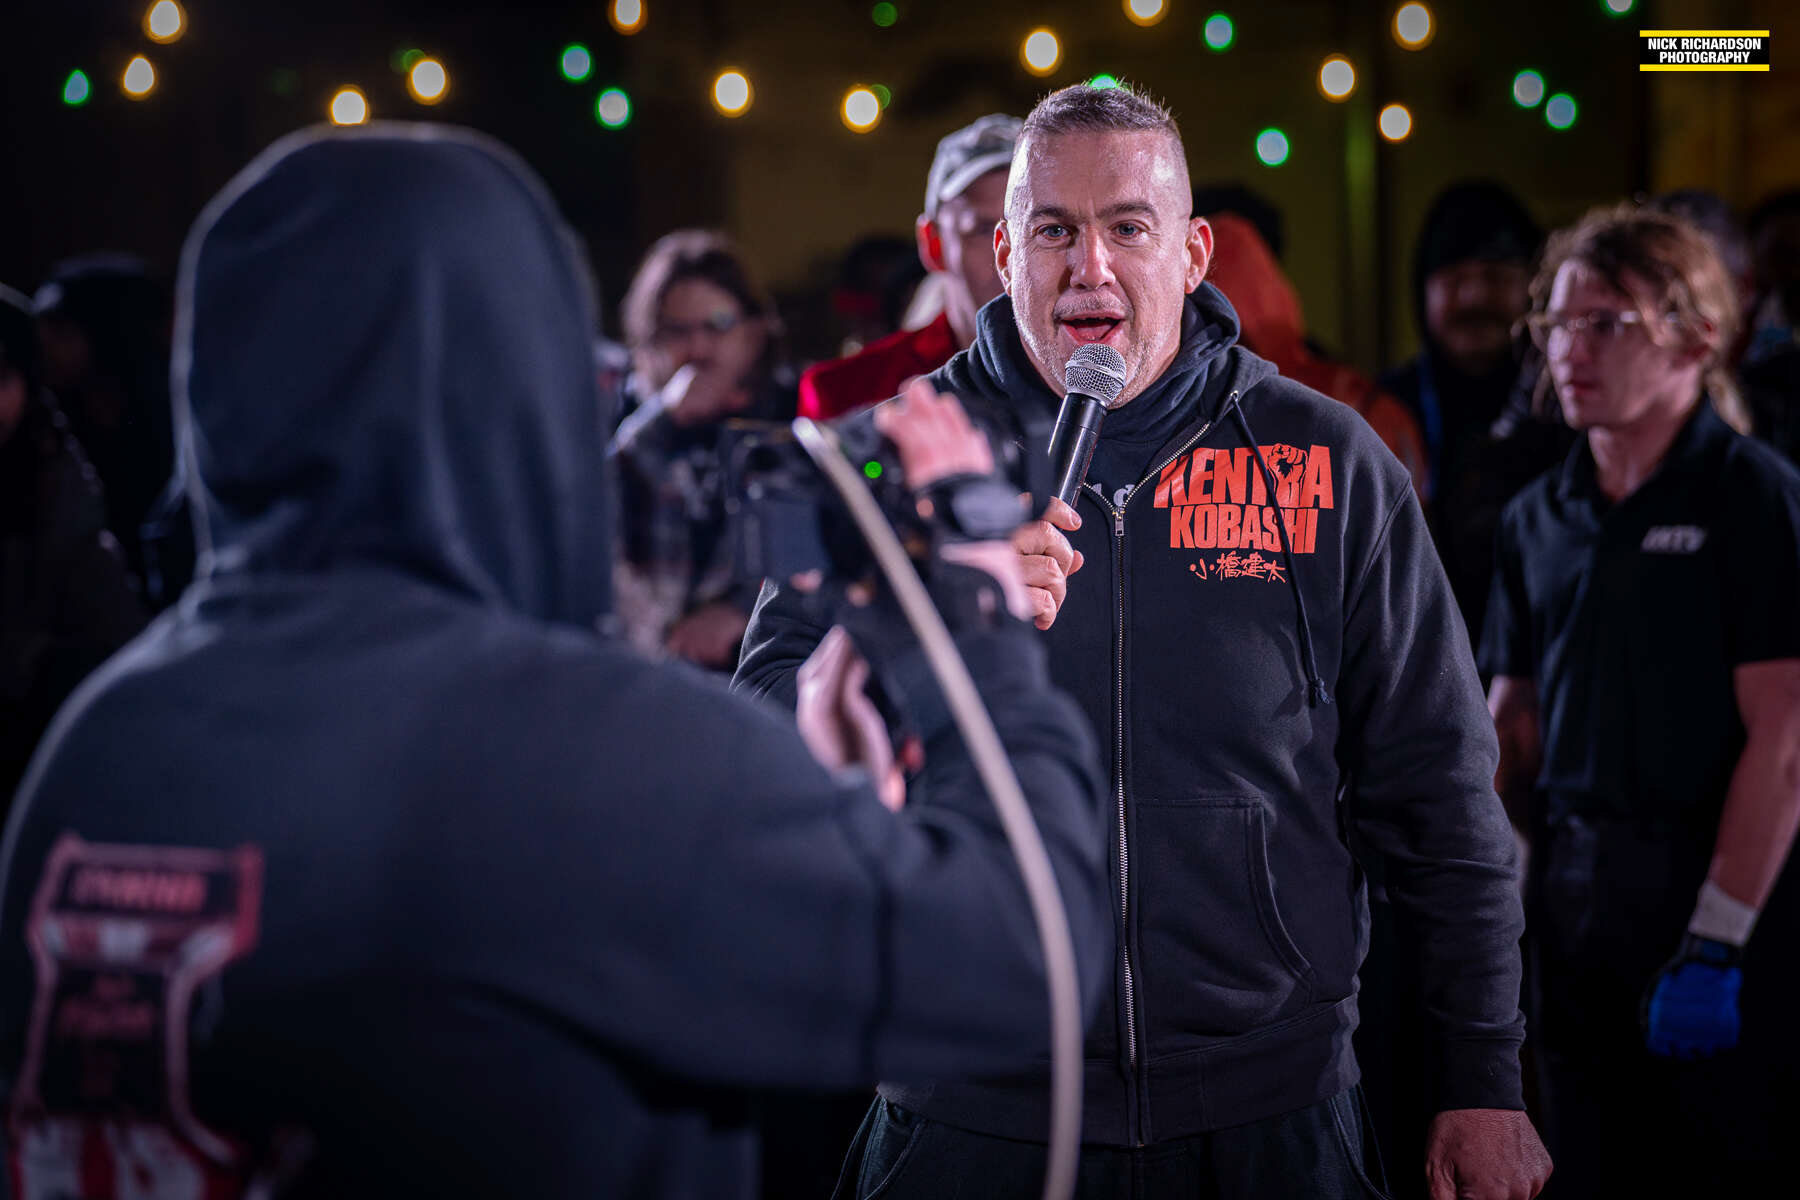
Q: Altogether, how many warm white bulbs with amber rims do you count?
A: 12